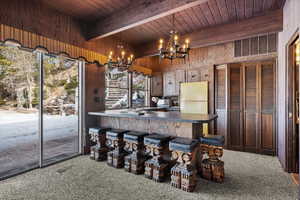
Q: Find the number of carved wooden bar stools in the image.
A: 6